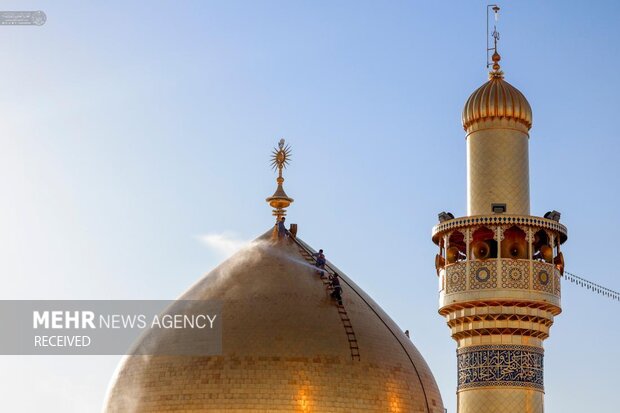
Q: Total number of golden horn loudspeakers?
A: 6